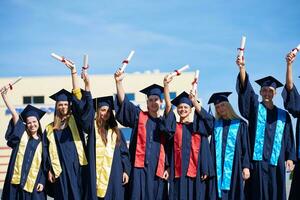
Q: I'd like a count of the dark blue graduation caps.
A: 7